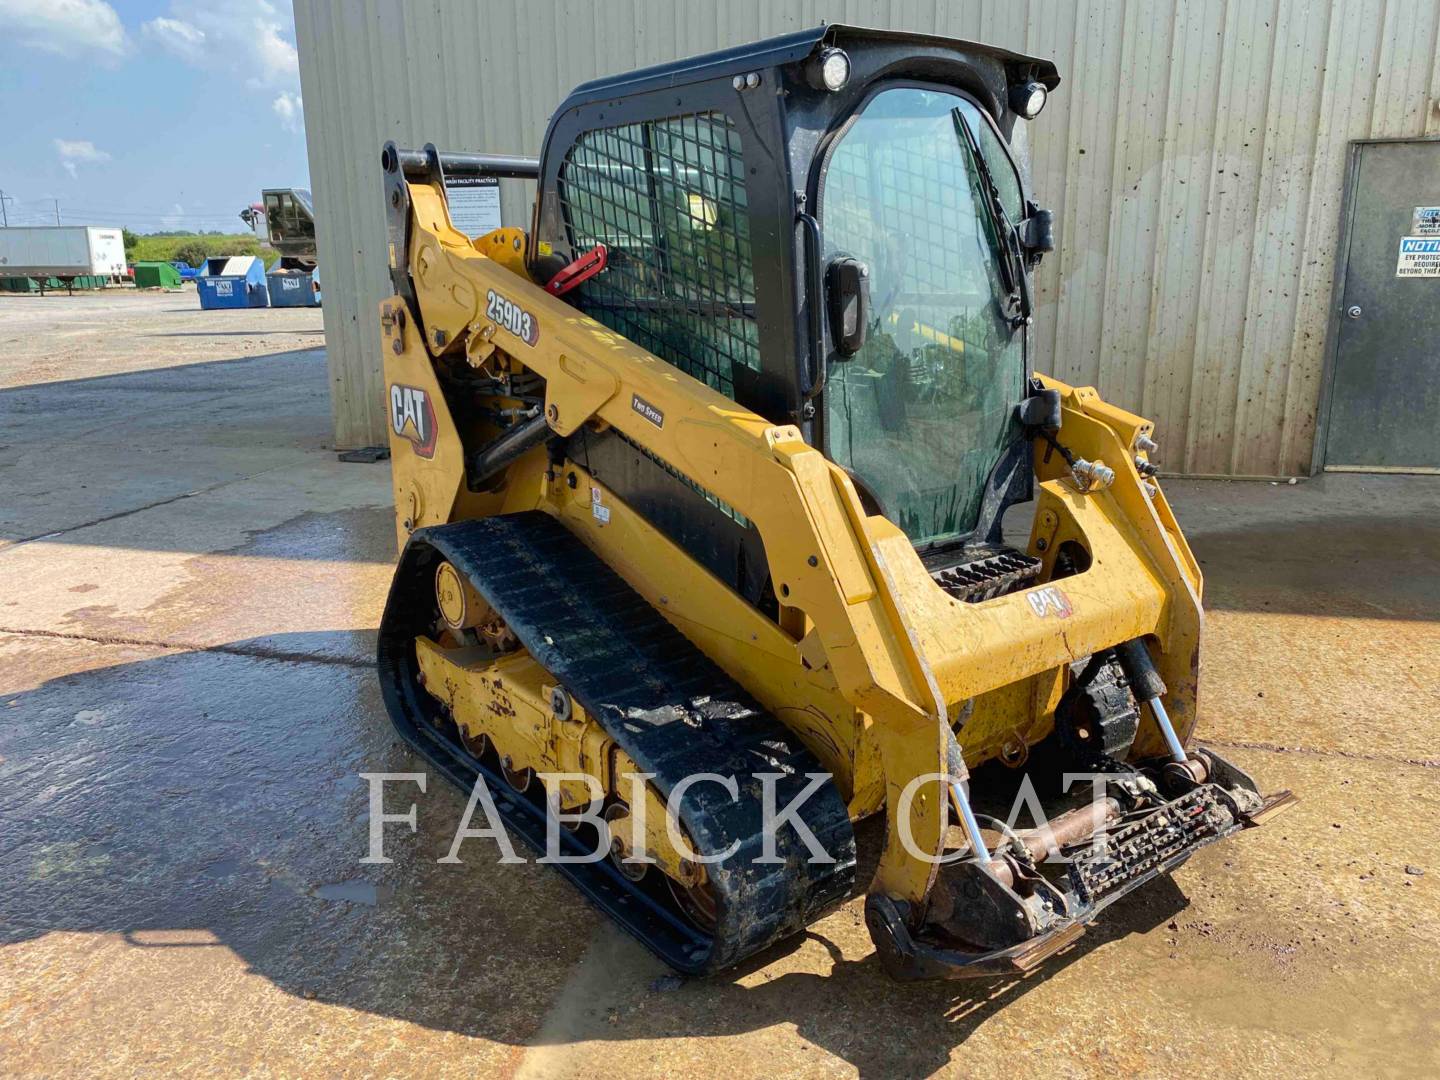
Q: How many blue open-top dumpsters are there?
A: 2